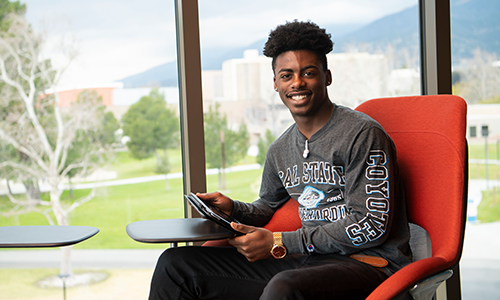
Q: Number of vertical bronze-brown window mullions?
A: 2